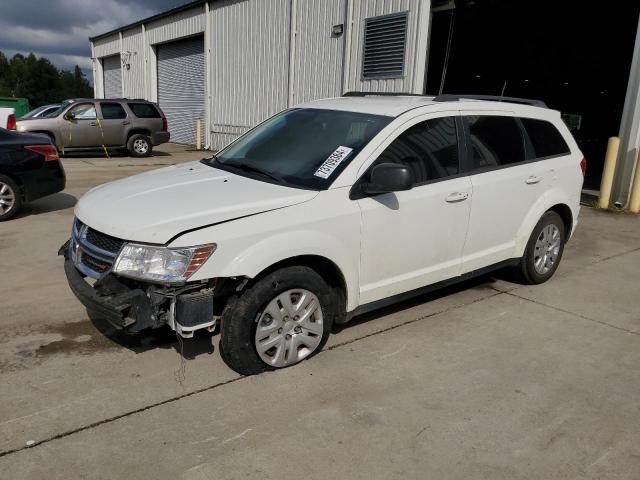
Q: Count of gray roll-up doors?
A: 2